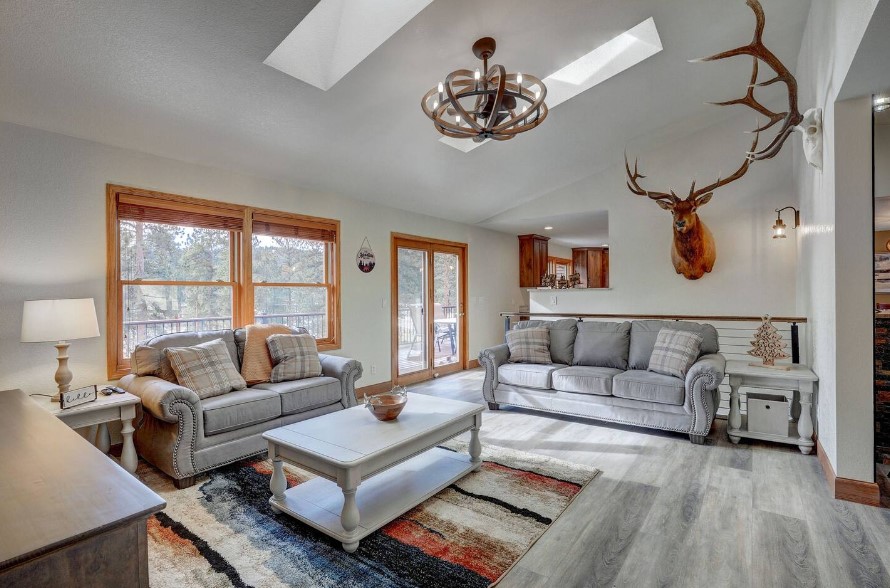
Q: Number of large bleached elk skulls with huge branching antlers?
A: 1